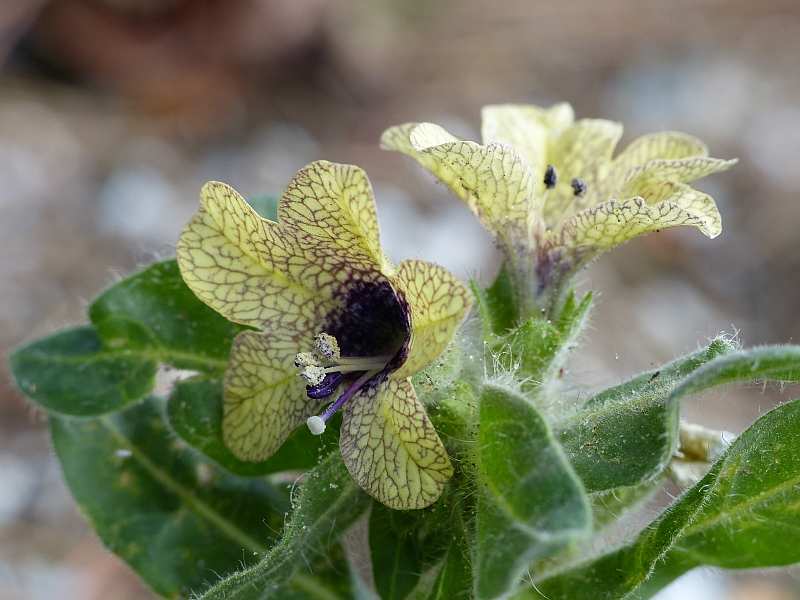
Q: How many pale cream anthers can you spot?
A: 3